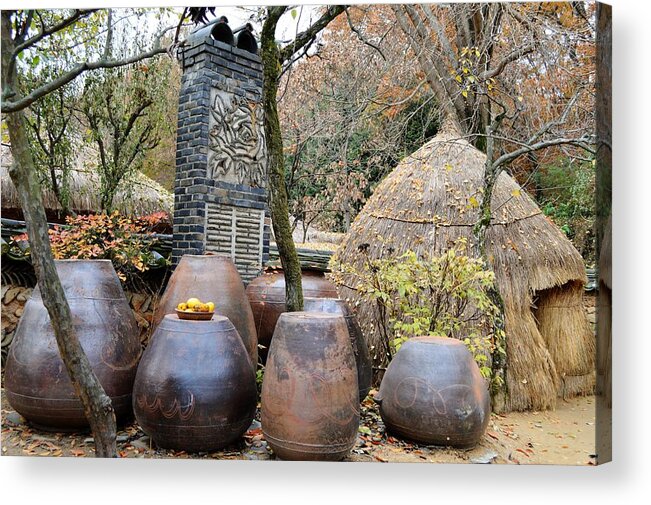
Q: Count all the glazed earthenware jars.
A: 7